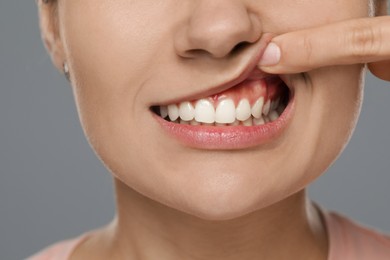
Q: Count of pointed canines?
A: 2